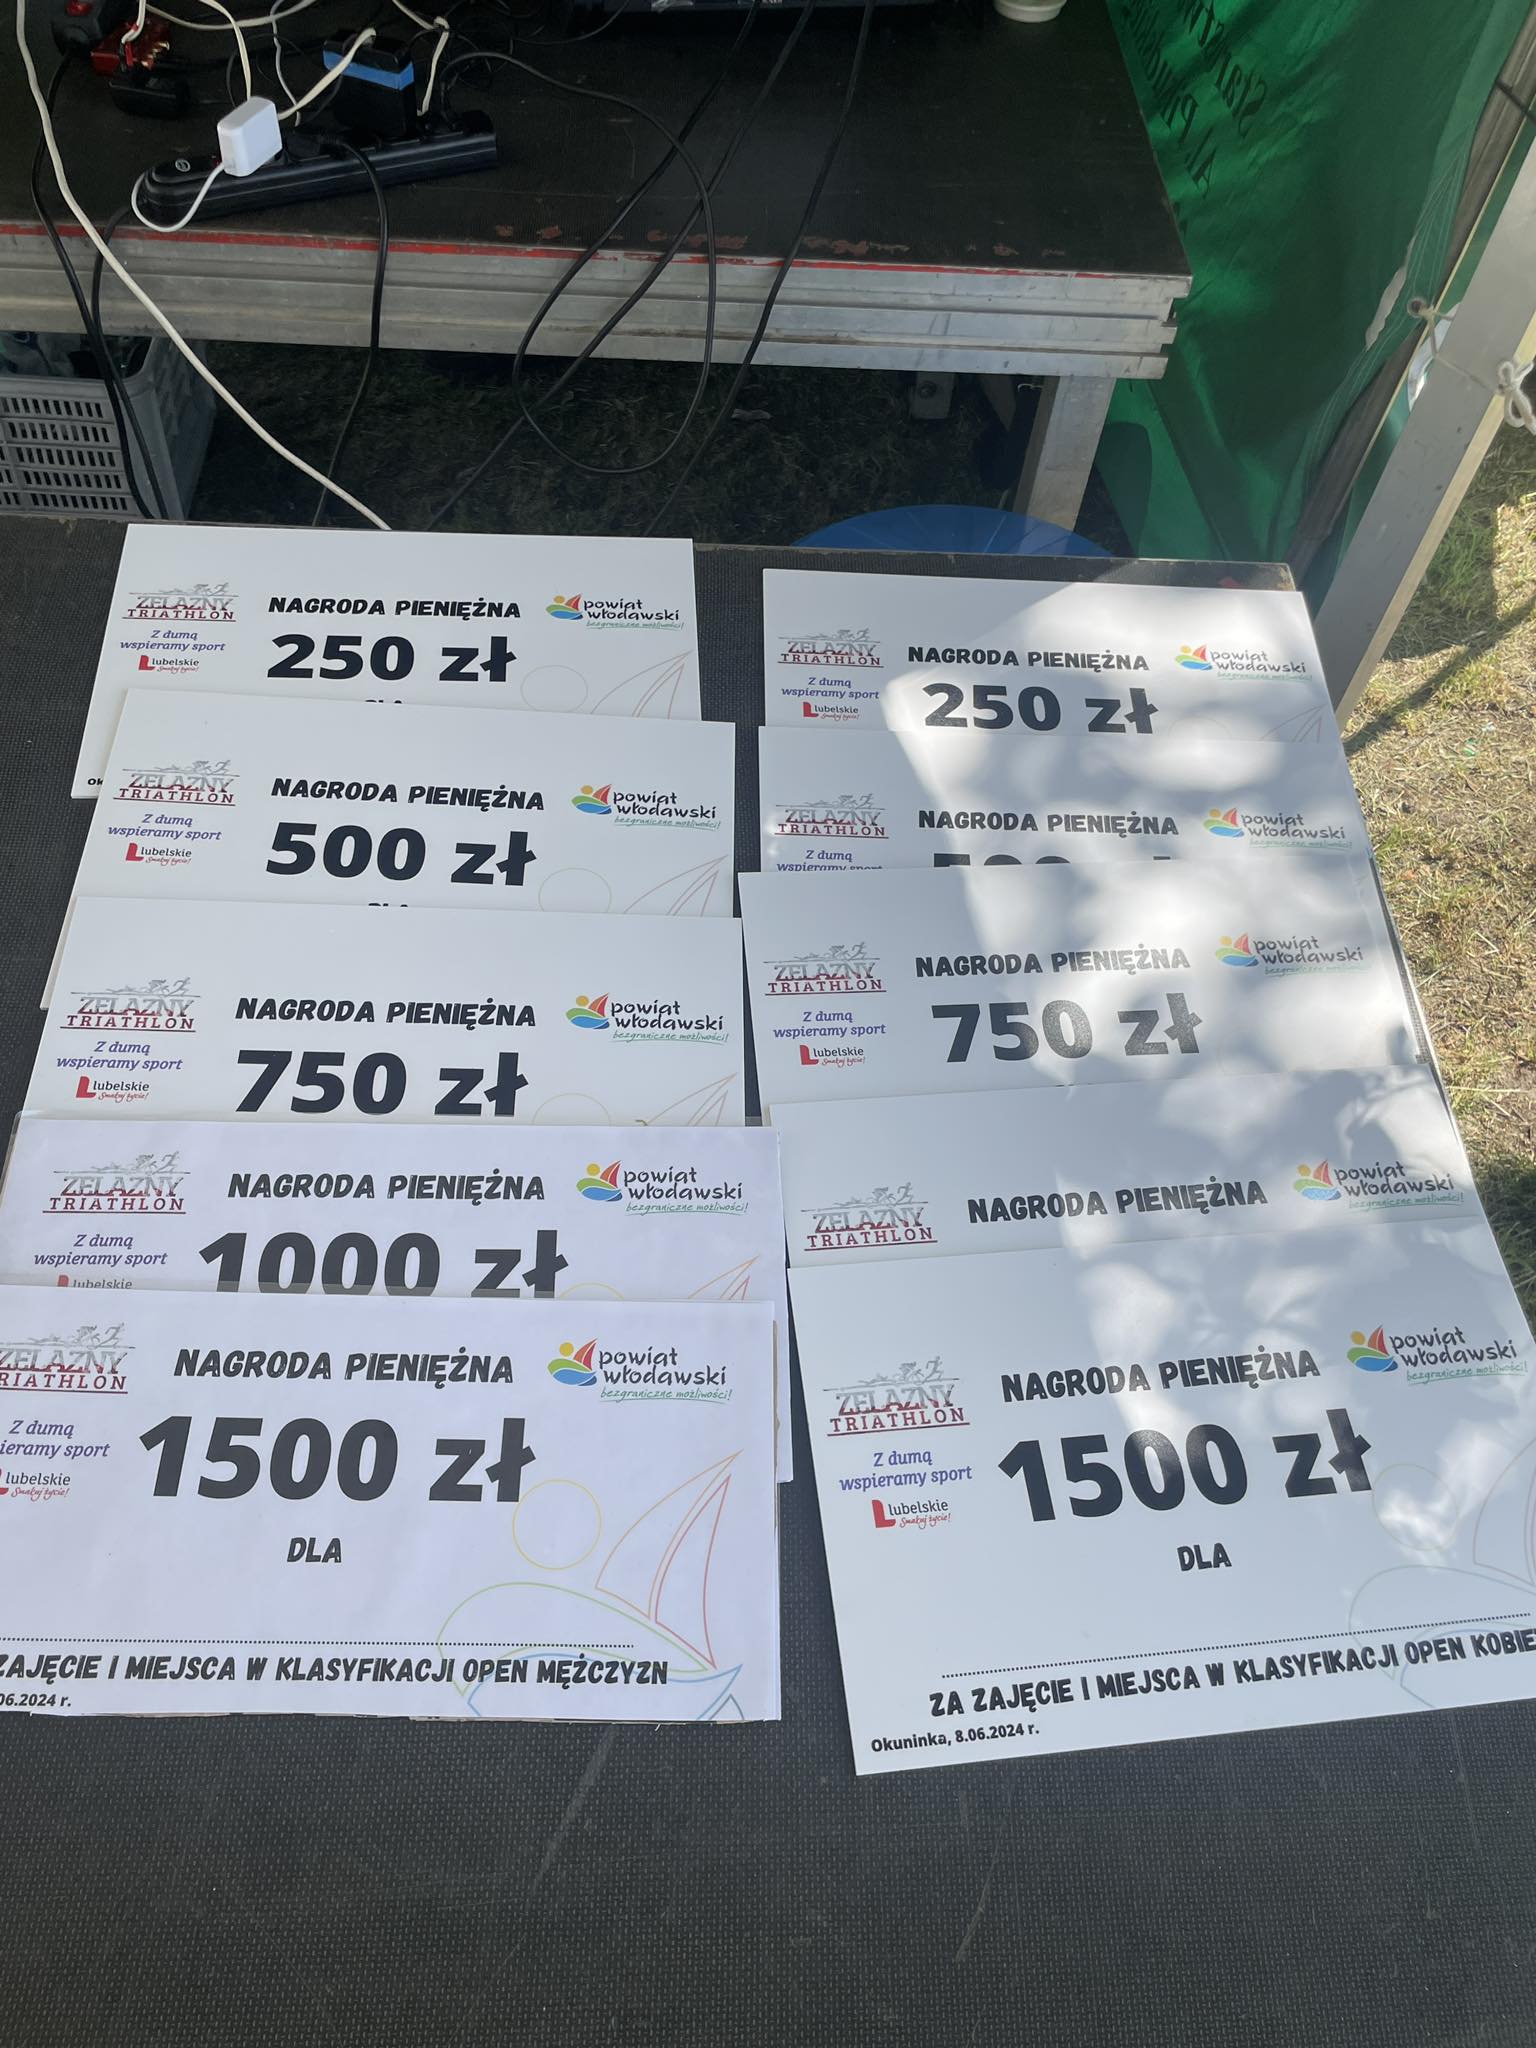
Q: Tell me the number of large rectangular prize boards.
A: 10